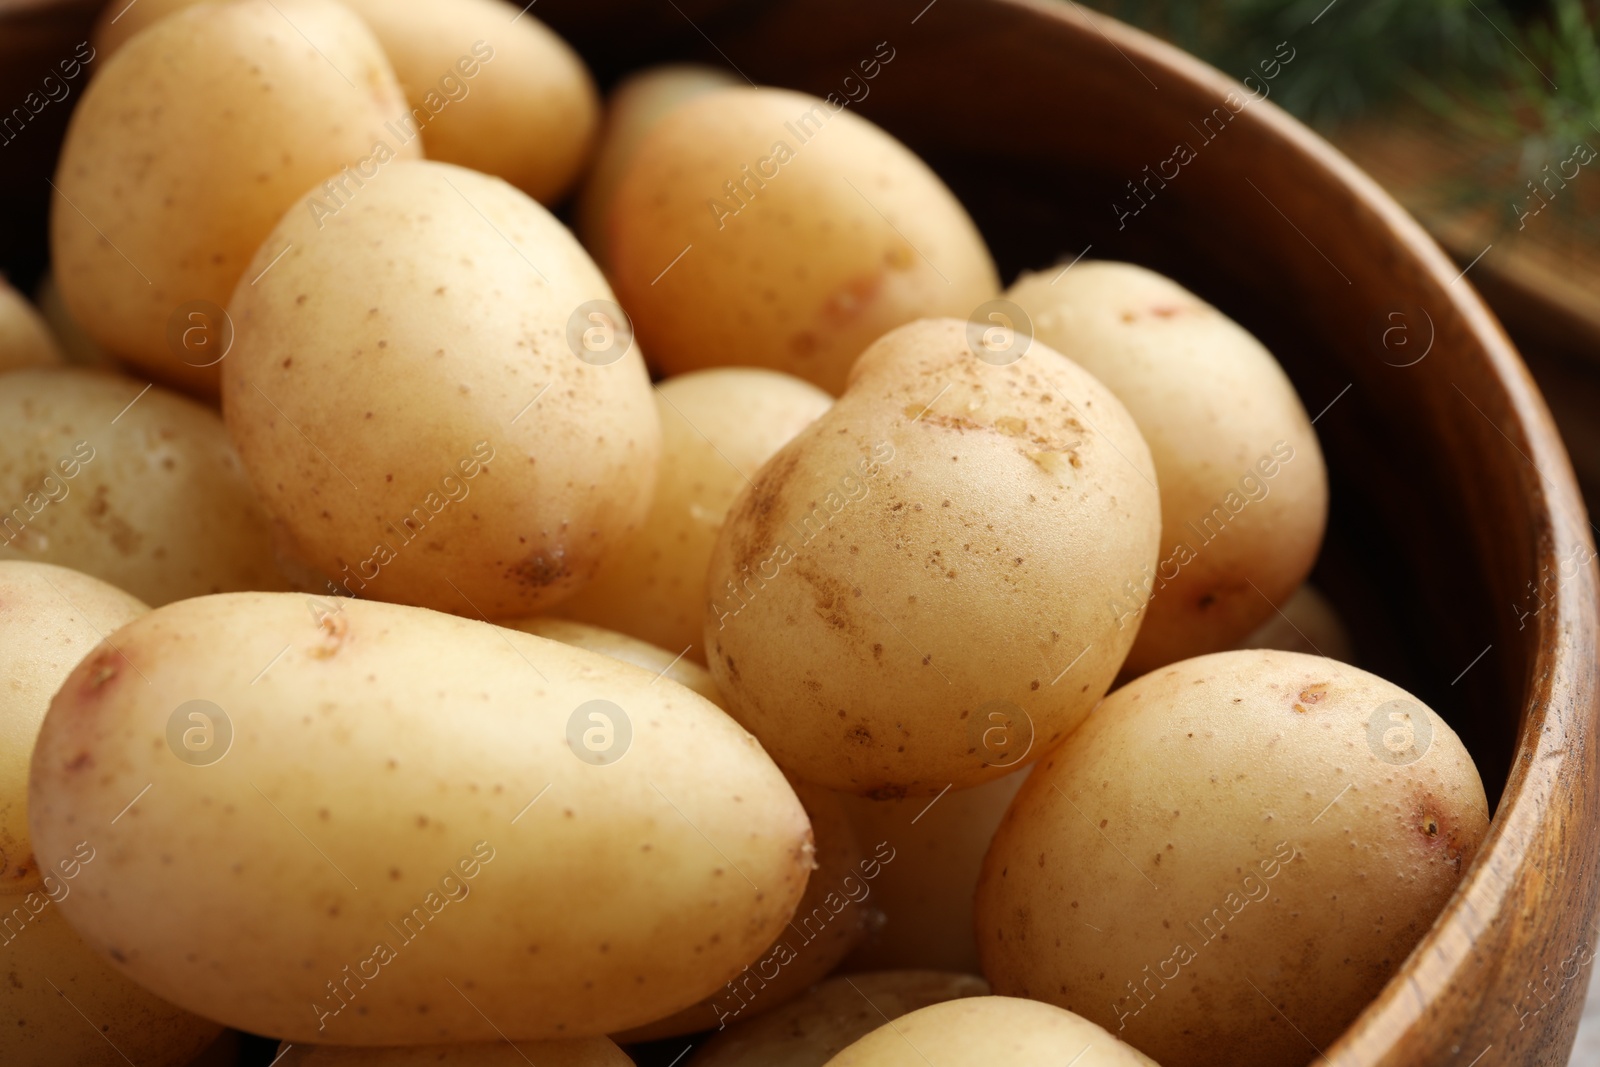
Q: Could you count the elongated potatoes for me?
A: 1